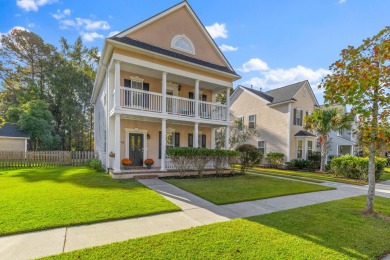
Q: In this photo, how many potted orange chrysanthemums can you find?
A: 2